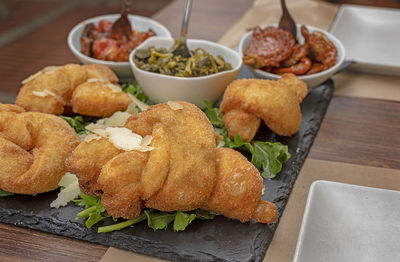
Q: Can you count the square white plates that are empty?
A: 2